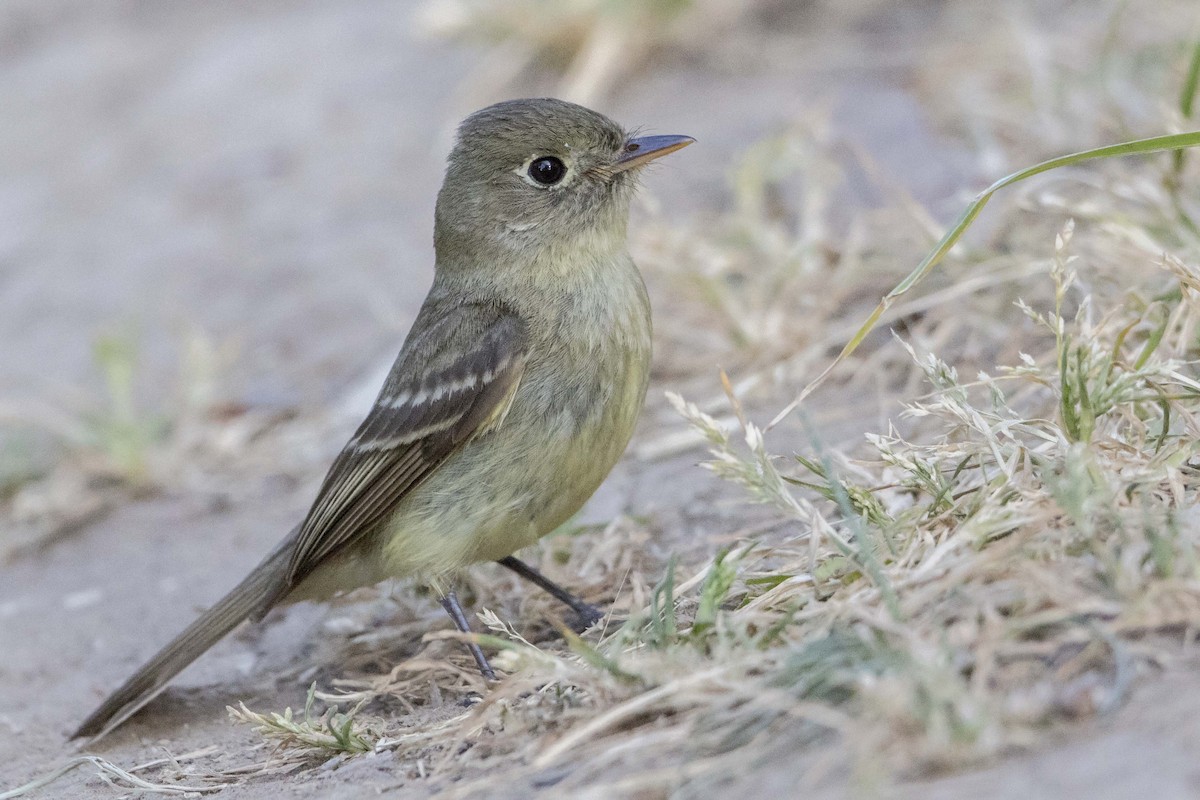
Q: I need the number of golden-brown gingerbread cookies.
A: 0